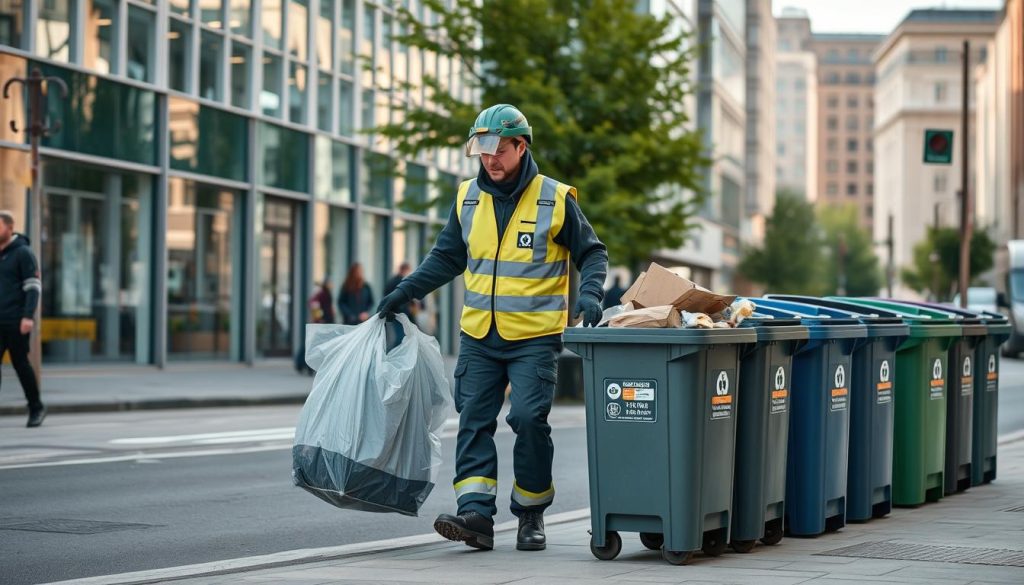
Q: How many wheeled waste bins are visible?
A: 7